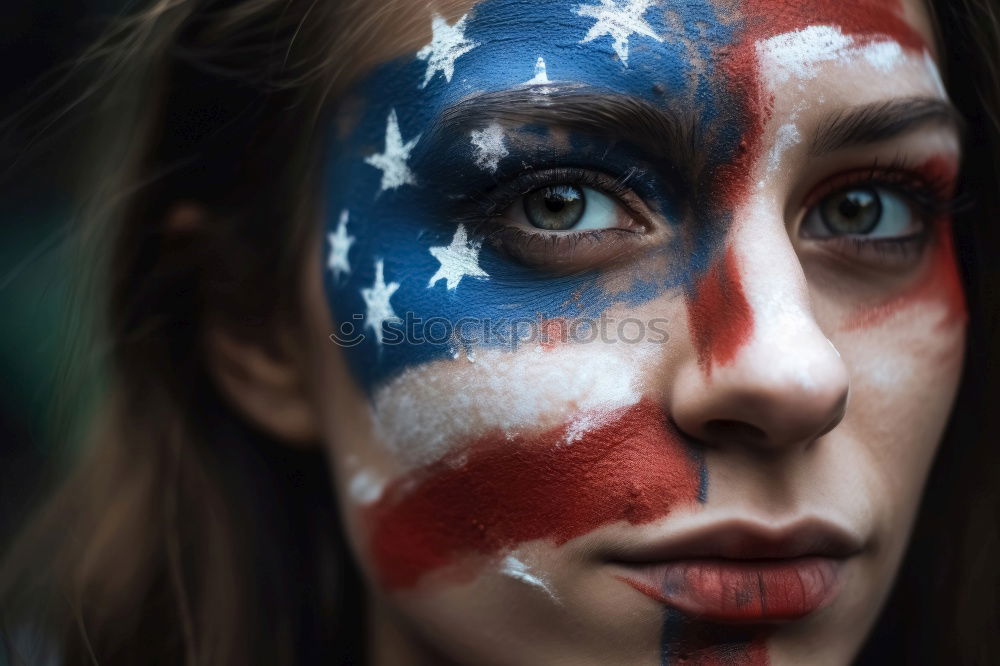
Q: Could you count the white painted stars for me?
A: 8